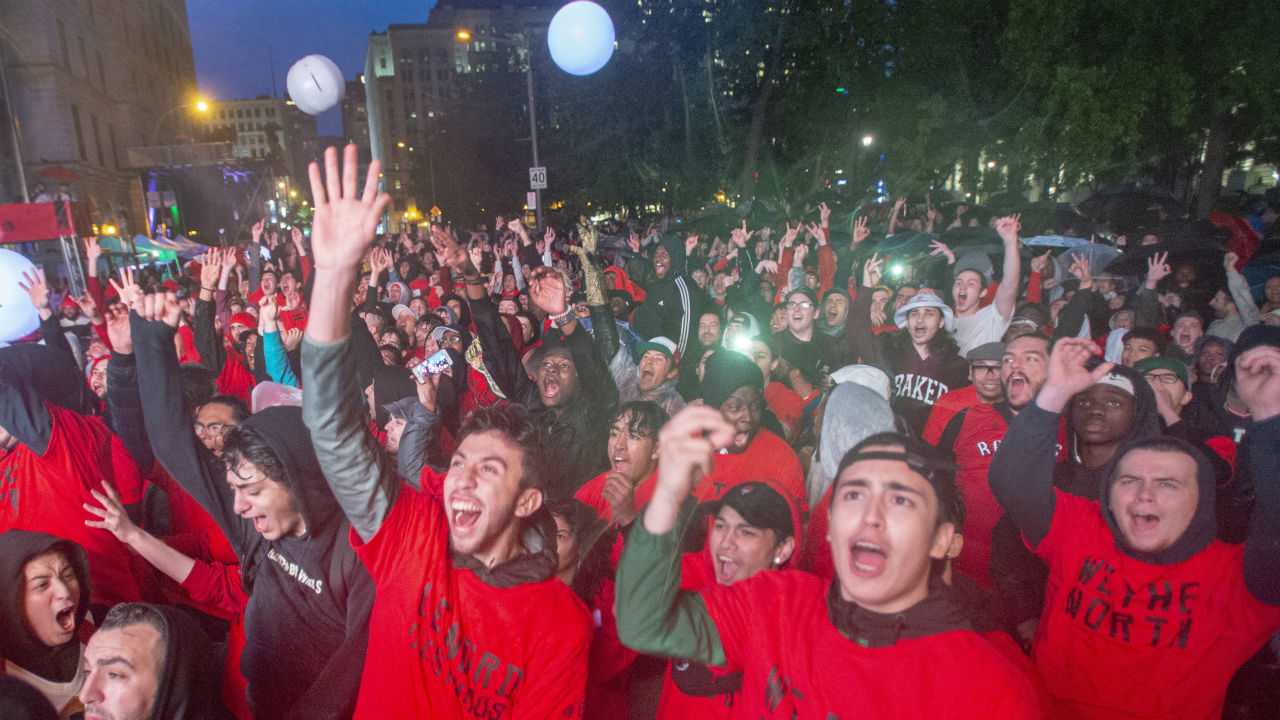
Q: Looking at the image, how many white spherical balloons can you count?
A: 3